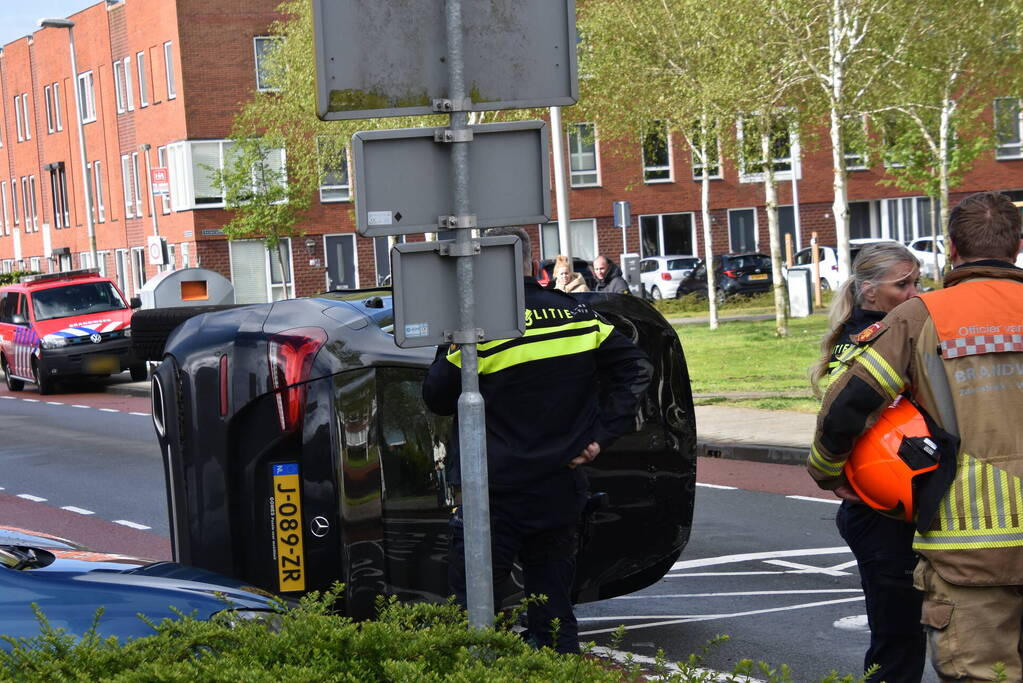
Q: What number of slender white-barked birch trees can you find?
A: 4